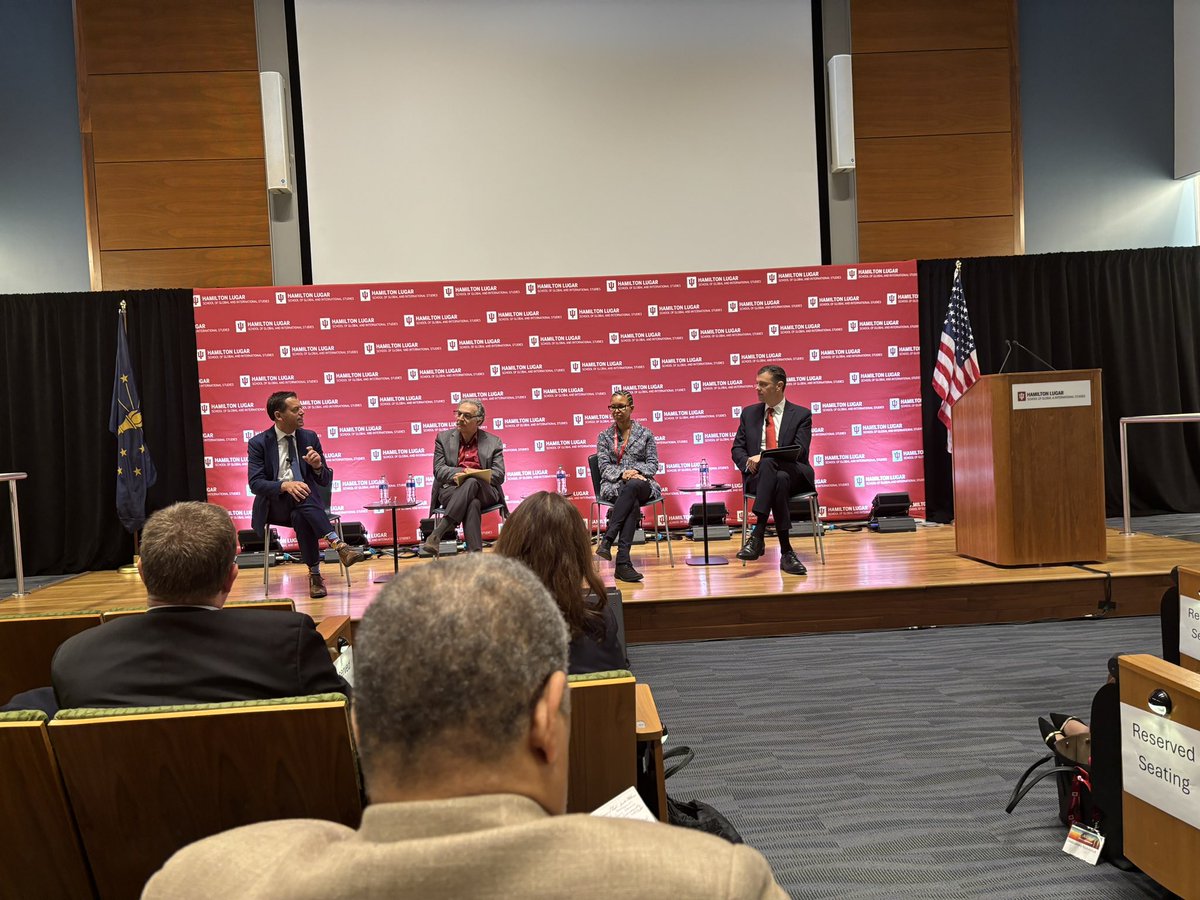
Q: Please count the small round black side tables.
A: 3